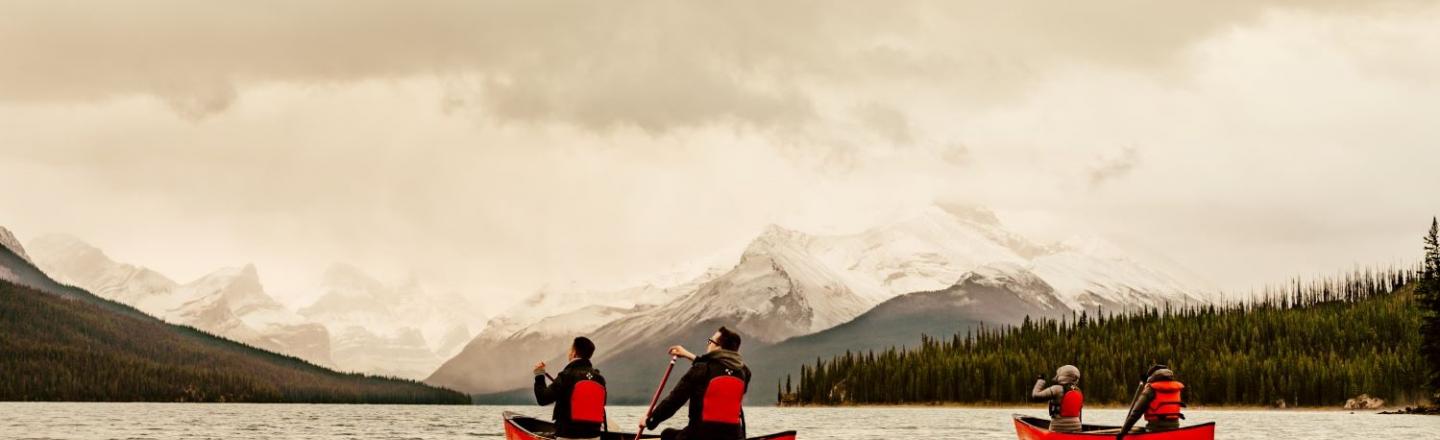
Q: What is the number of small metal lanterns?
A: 0